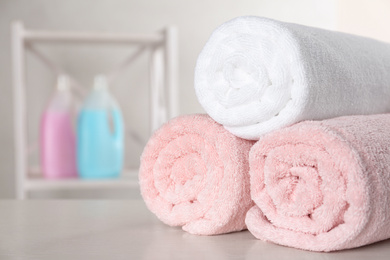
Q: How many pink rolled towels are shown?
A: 2